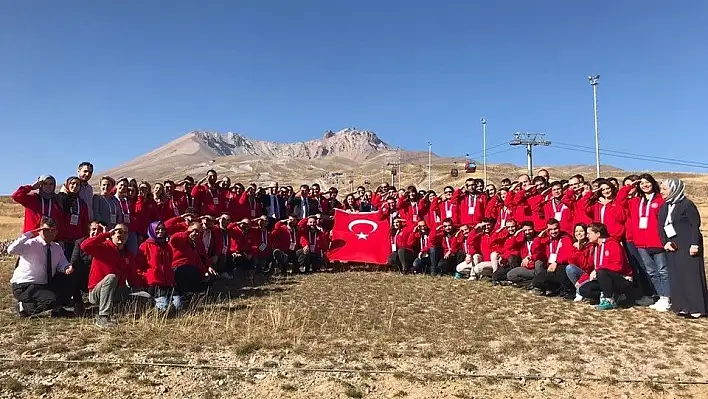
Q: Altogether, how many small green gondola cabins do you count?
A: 0